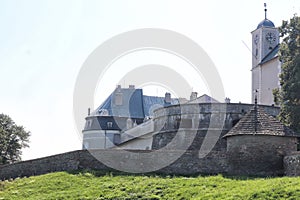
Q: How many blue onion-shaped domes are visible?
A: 1